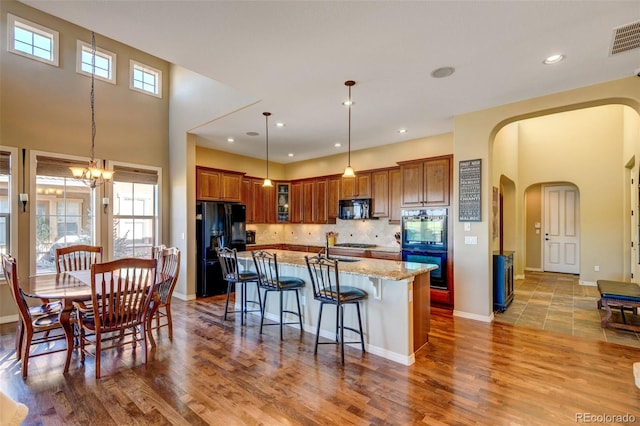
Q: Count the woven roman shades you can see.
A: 3